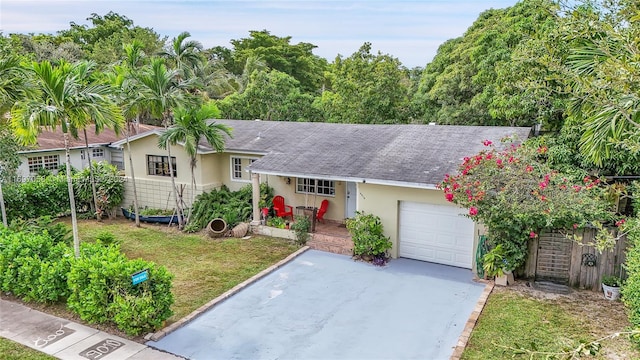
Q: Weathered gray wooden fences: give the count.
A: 1